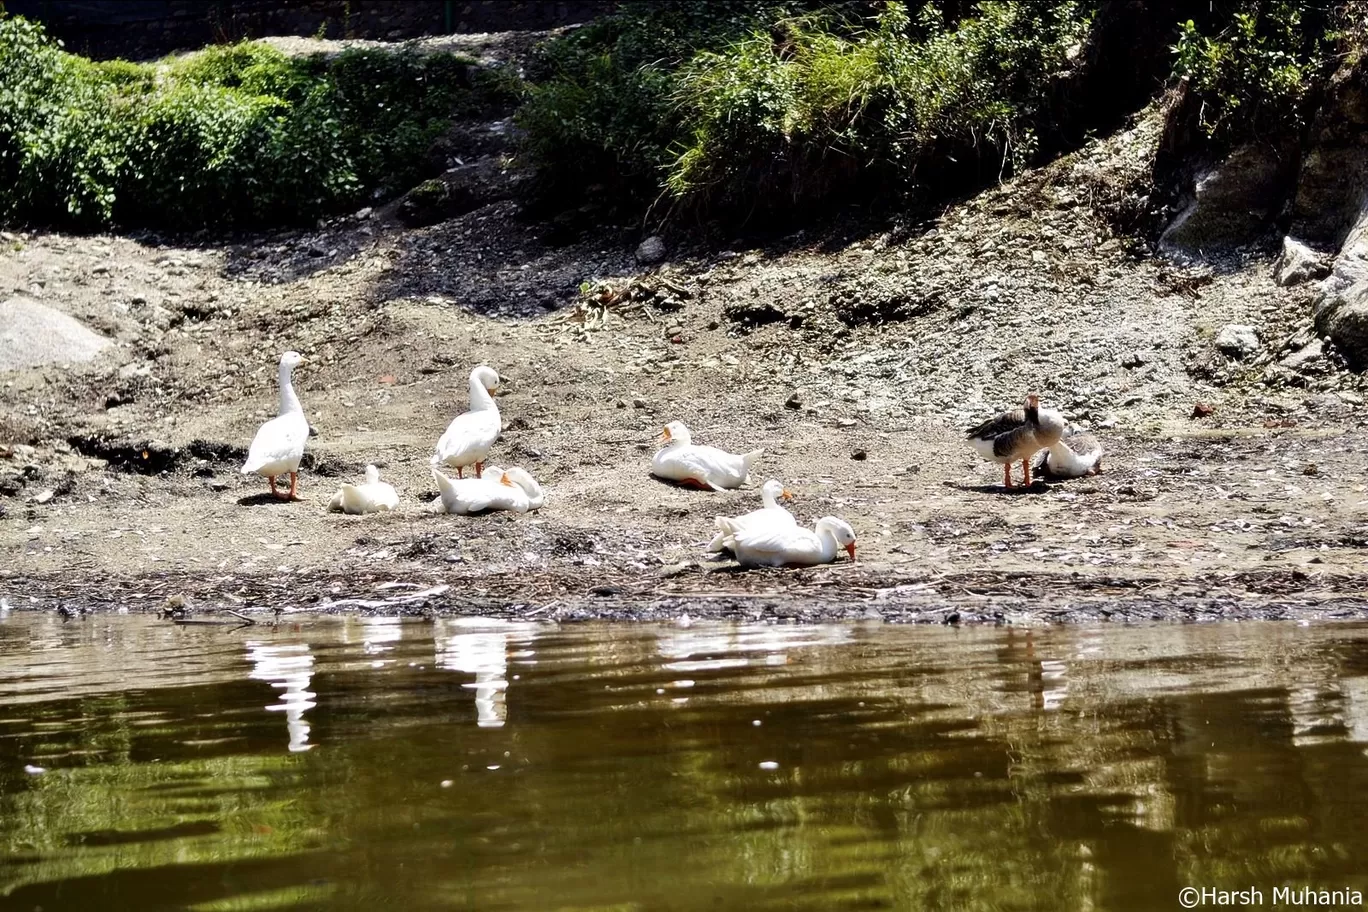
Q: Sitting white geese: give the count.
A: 5